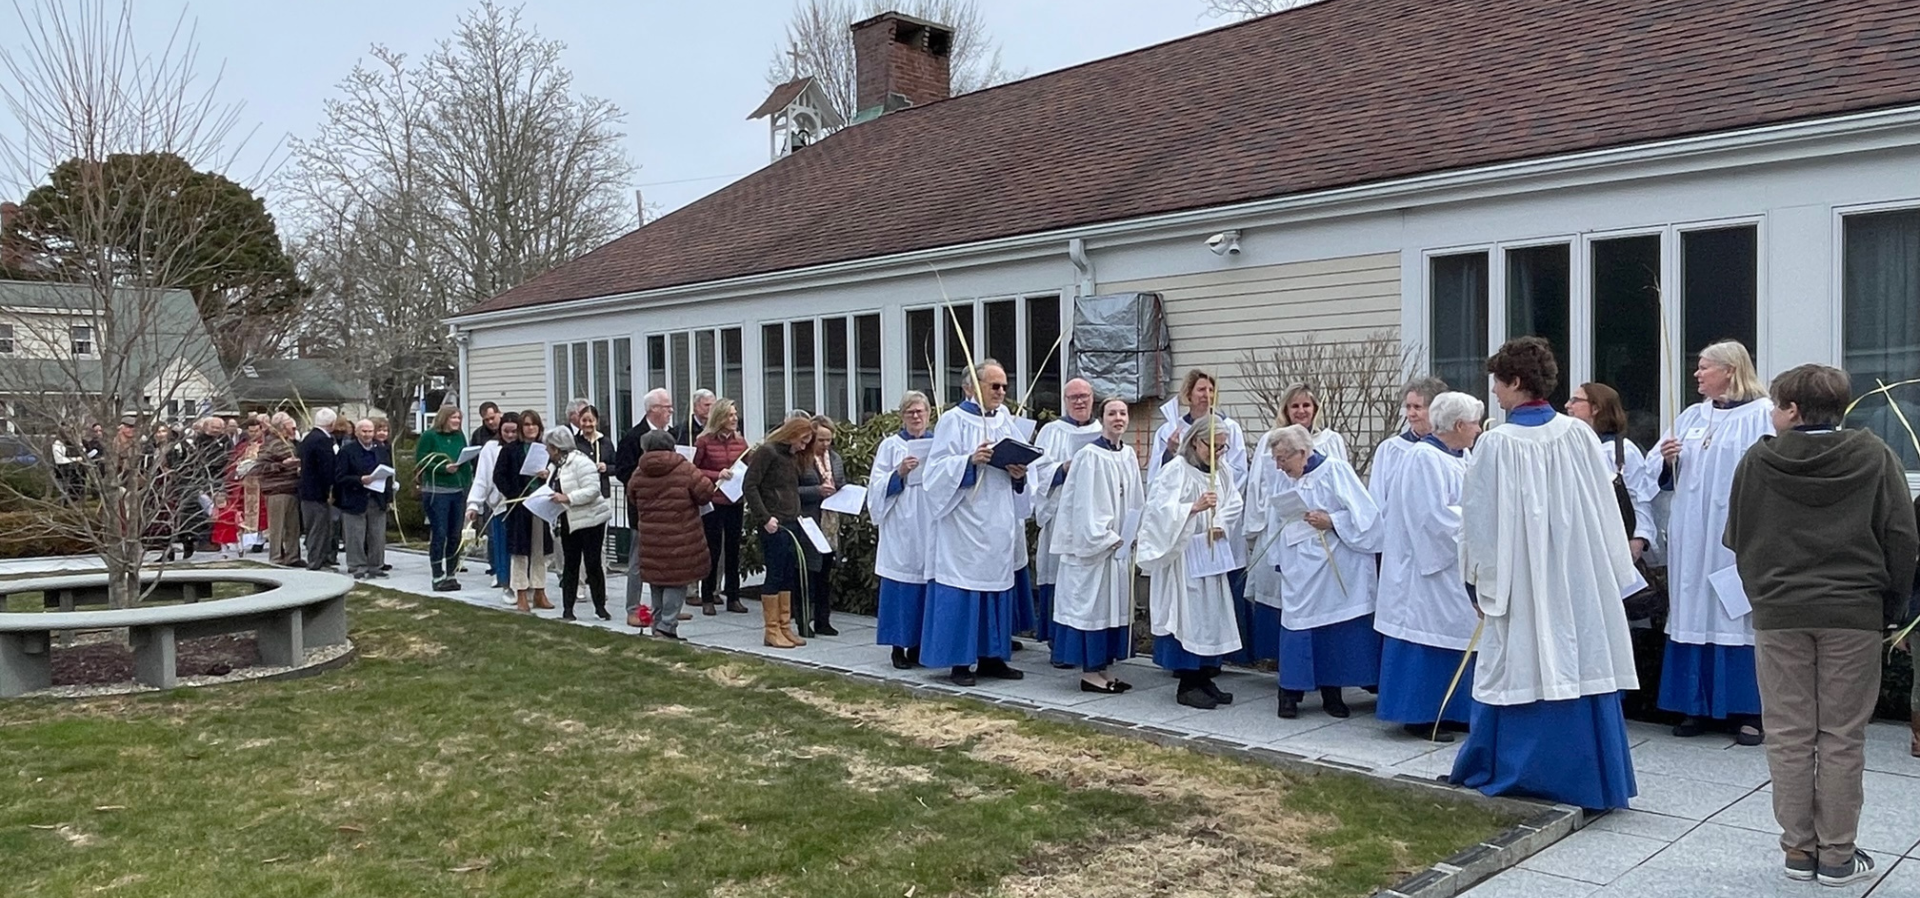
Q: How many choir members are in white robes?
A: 14